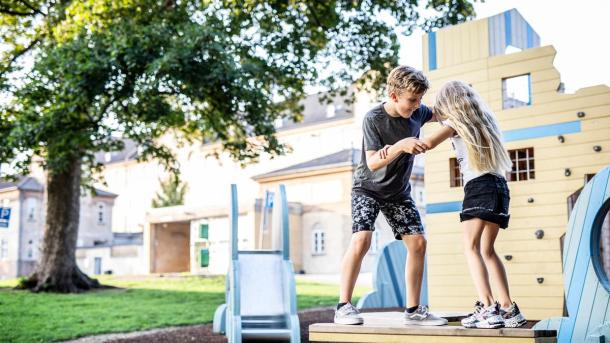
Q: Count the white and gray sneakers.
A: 2